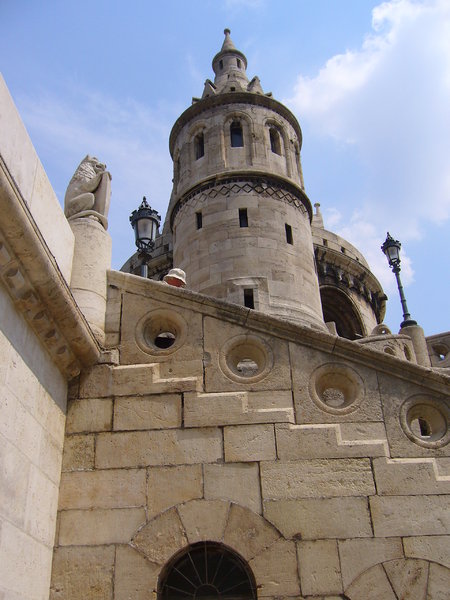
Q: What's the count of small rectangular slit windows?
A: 4